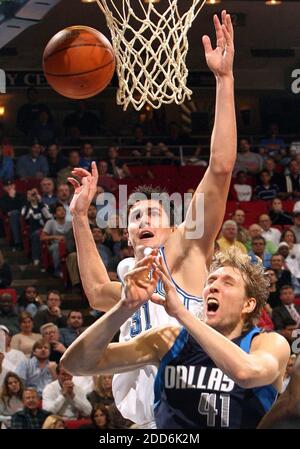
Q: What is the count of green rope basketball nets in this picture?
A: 0